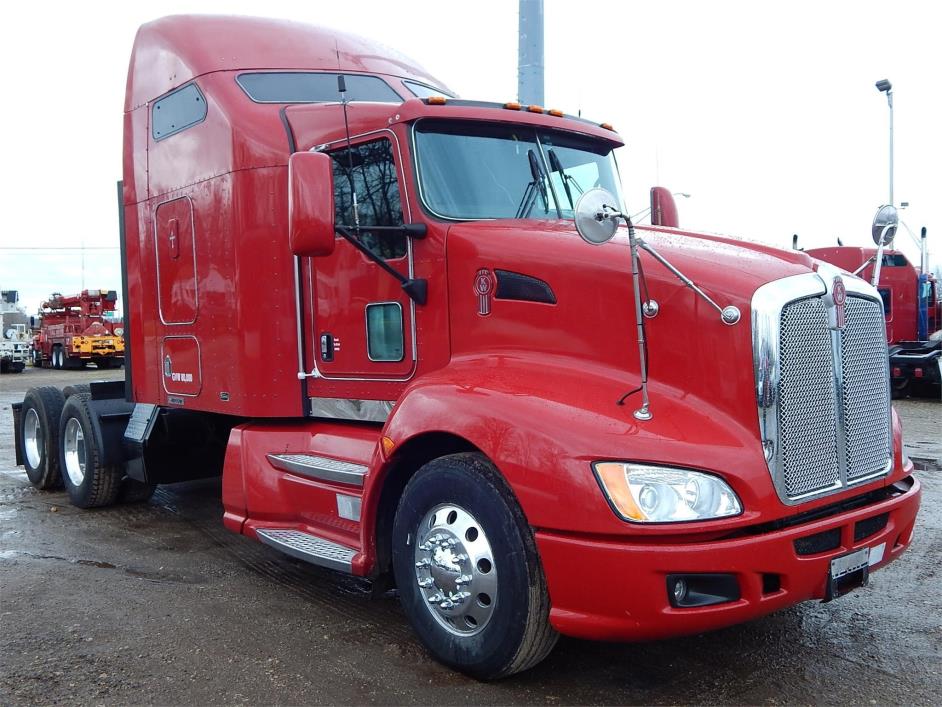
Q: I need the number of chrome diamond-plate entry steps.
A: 2